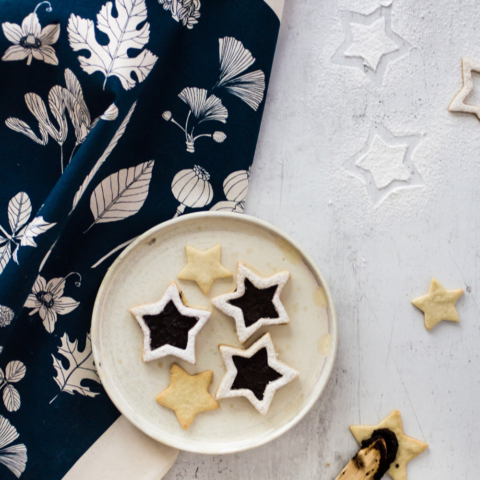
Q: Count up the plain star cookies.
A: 3